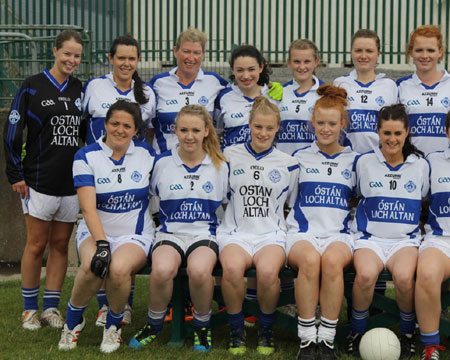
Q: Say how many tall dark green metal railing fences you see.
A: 1